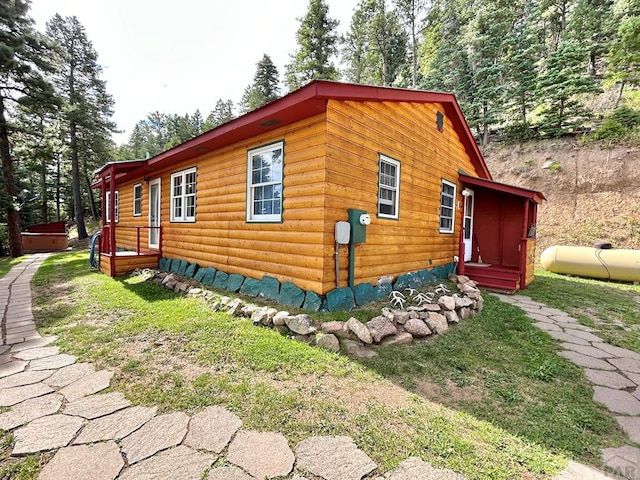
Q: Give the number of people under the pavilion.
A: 0